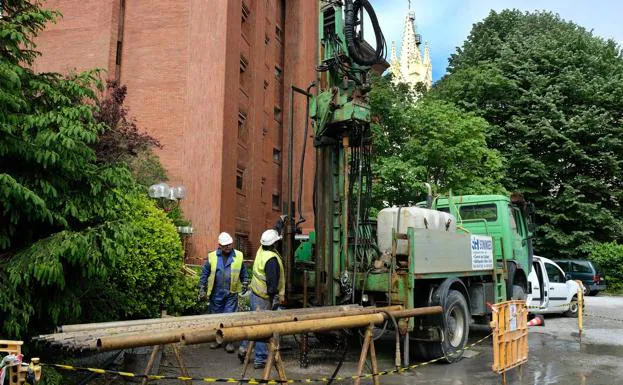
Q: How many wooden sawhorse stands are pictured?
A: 3